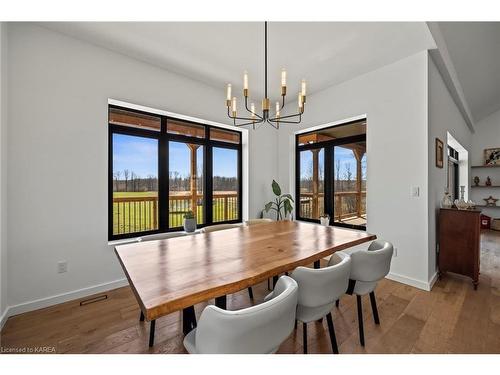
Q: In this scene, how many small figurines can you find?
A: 2